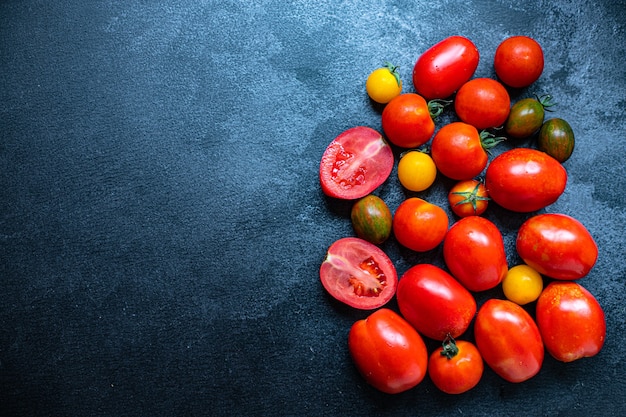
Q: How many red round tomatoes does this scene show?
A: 7